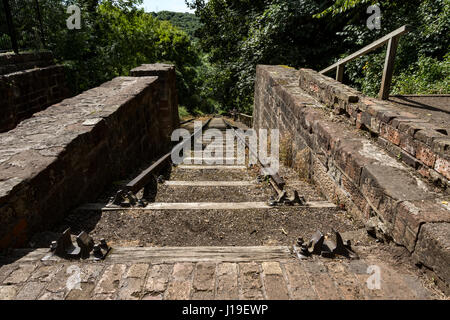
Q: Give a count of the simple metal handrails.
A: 1